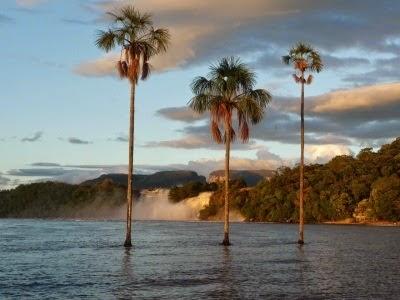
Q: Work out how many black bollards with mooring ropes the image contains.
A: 0